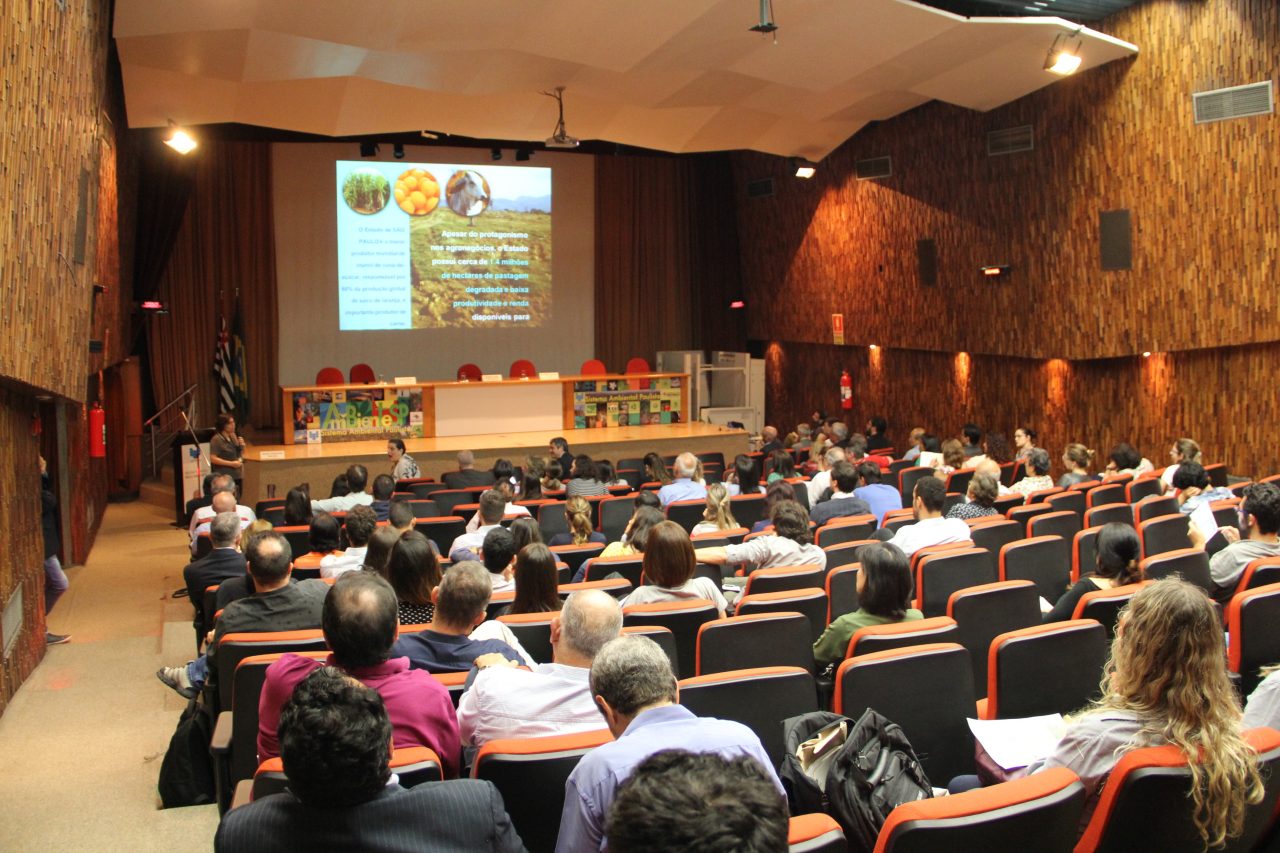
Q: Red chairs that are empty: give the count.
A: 6